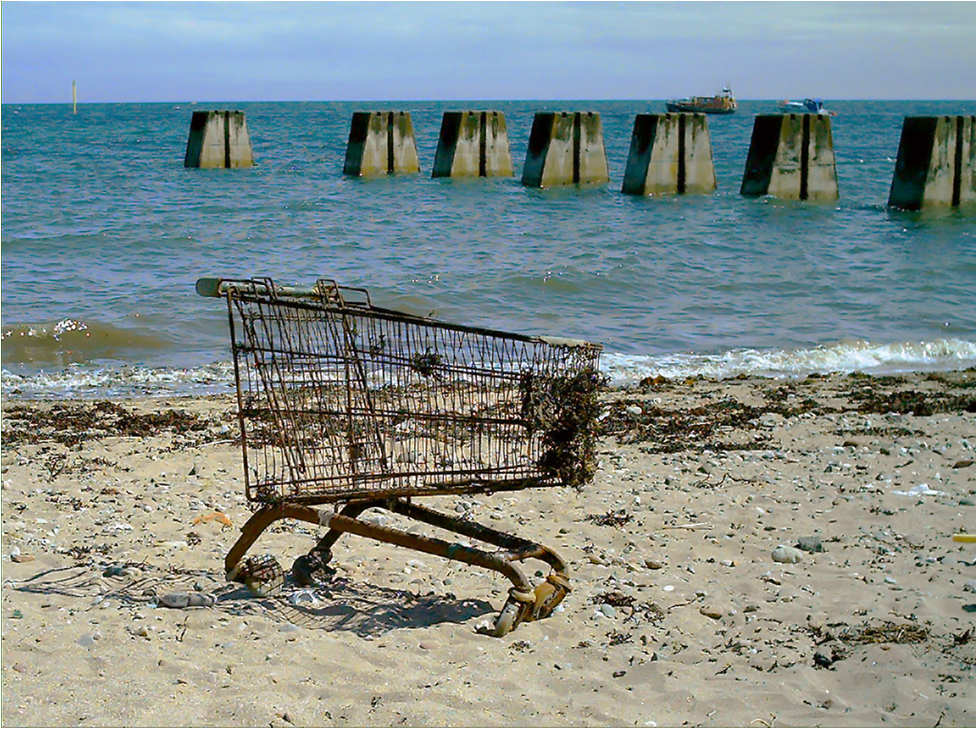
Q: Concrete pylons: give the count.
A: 7